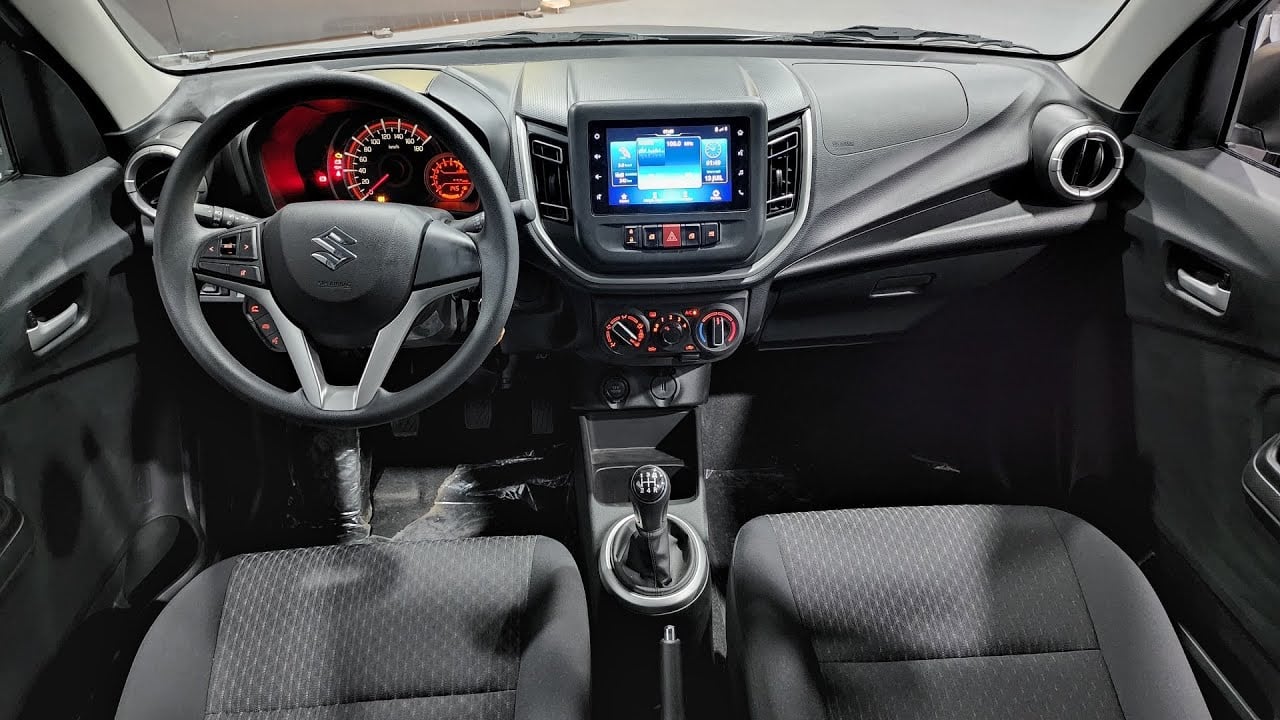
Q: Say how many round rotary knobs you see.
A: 3